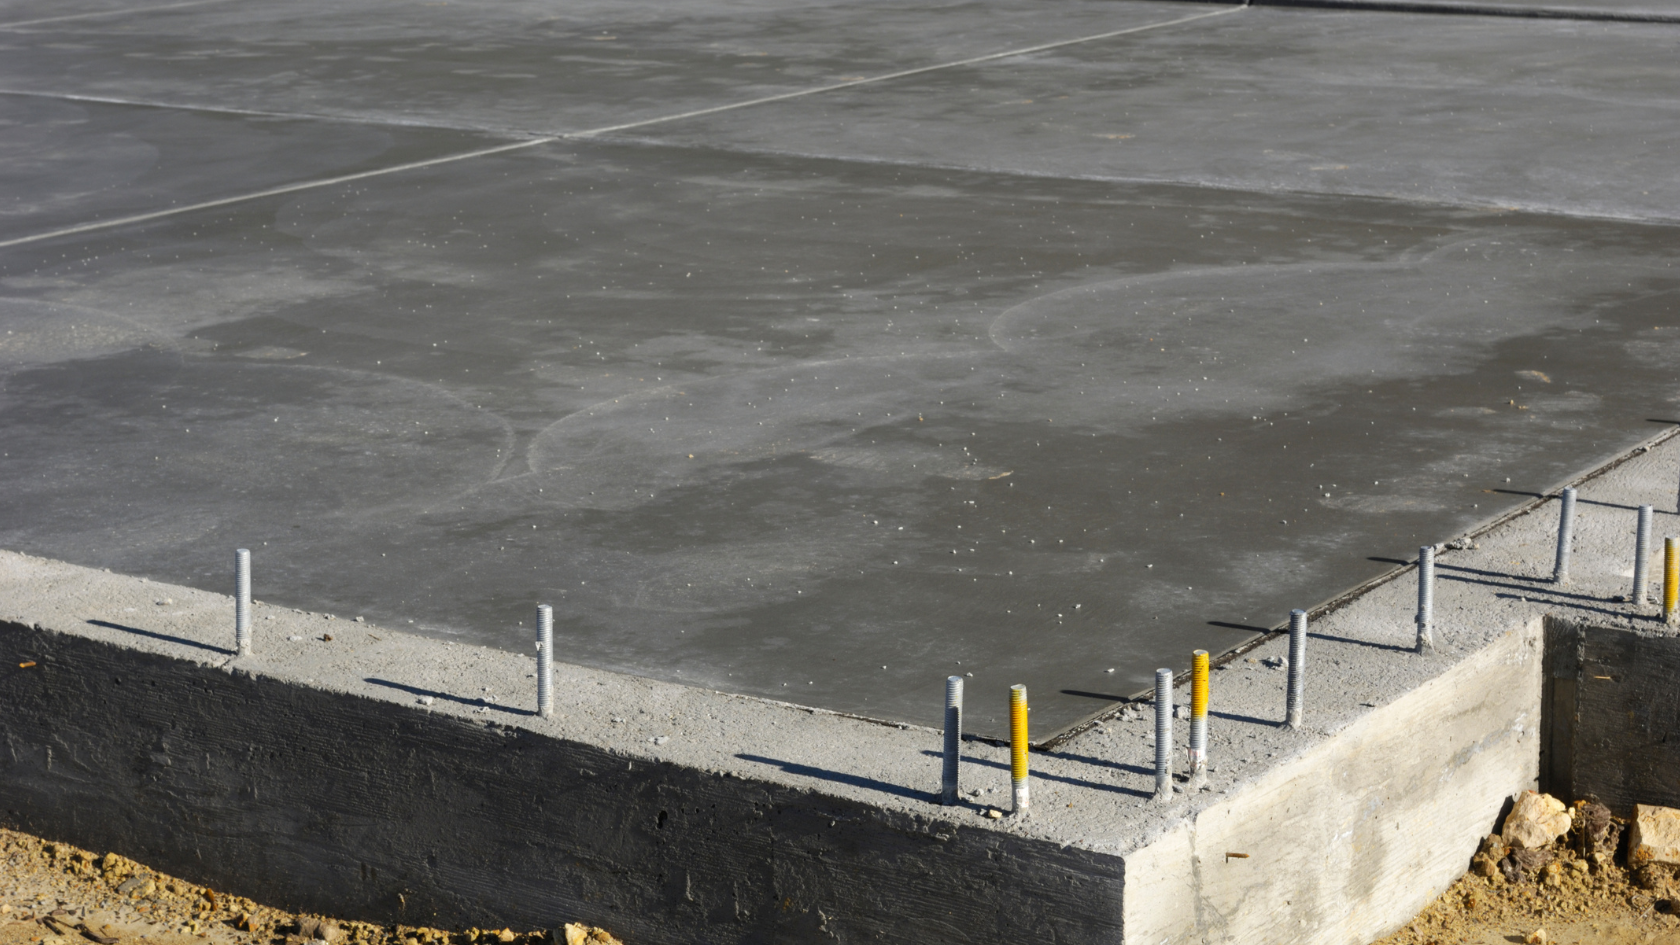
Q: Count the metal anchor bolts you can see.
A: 11